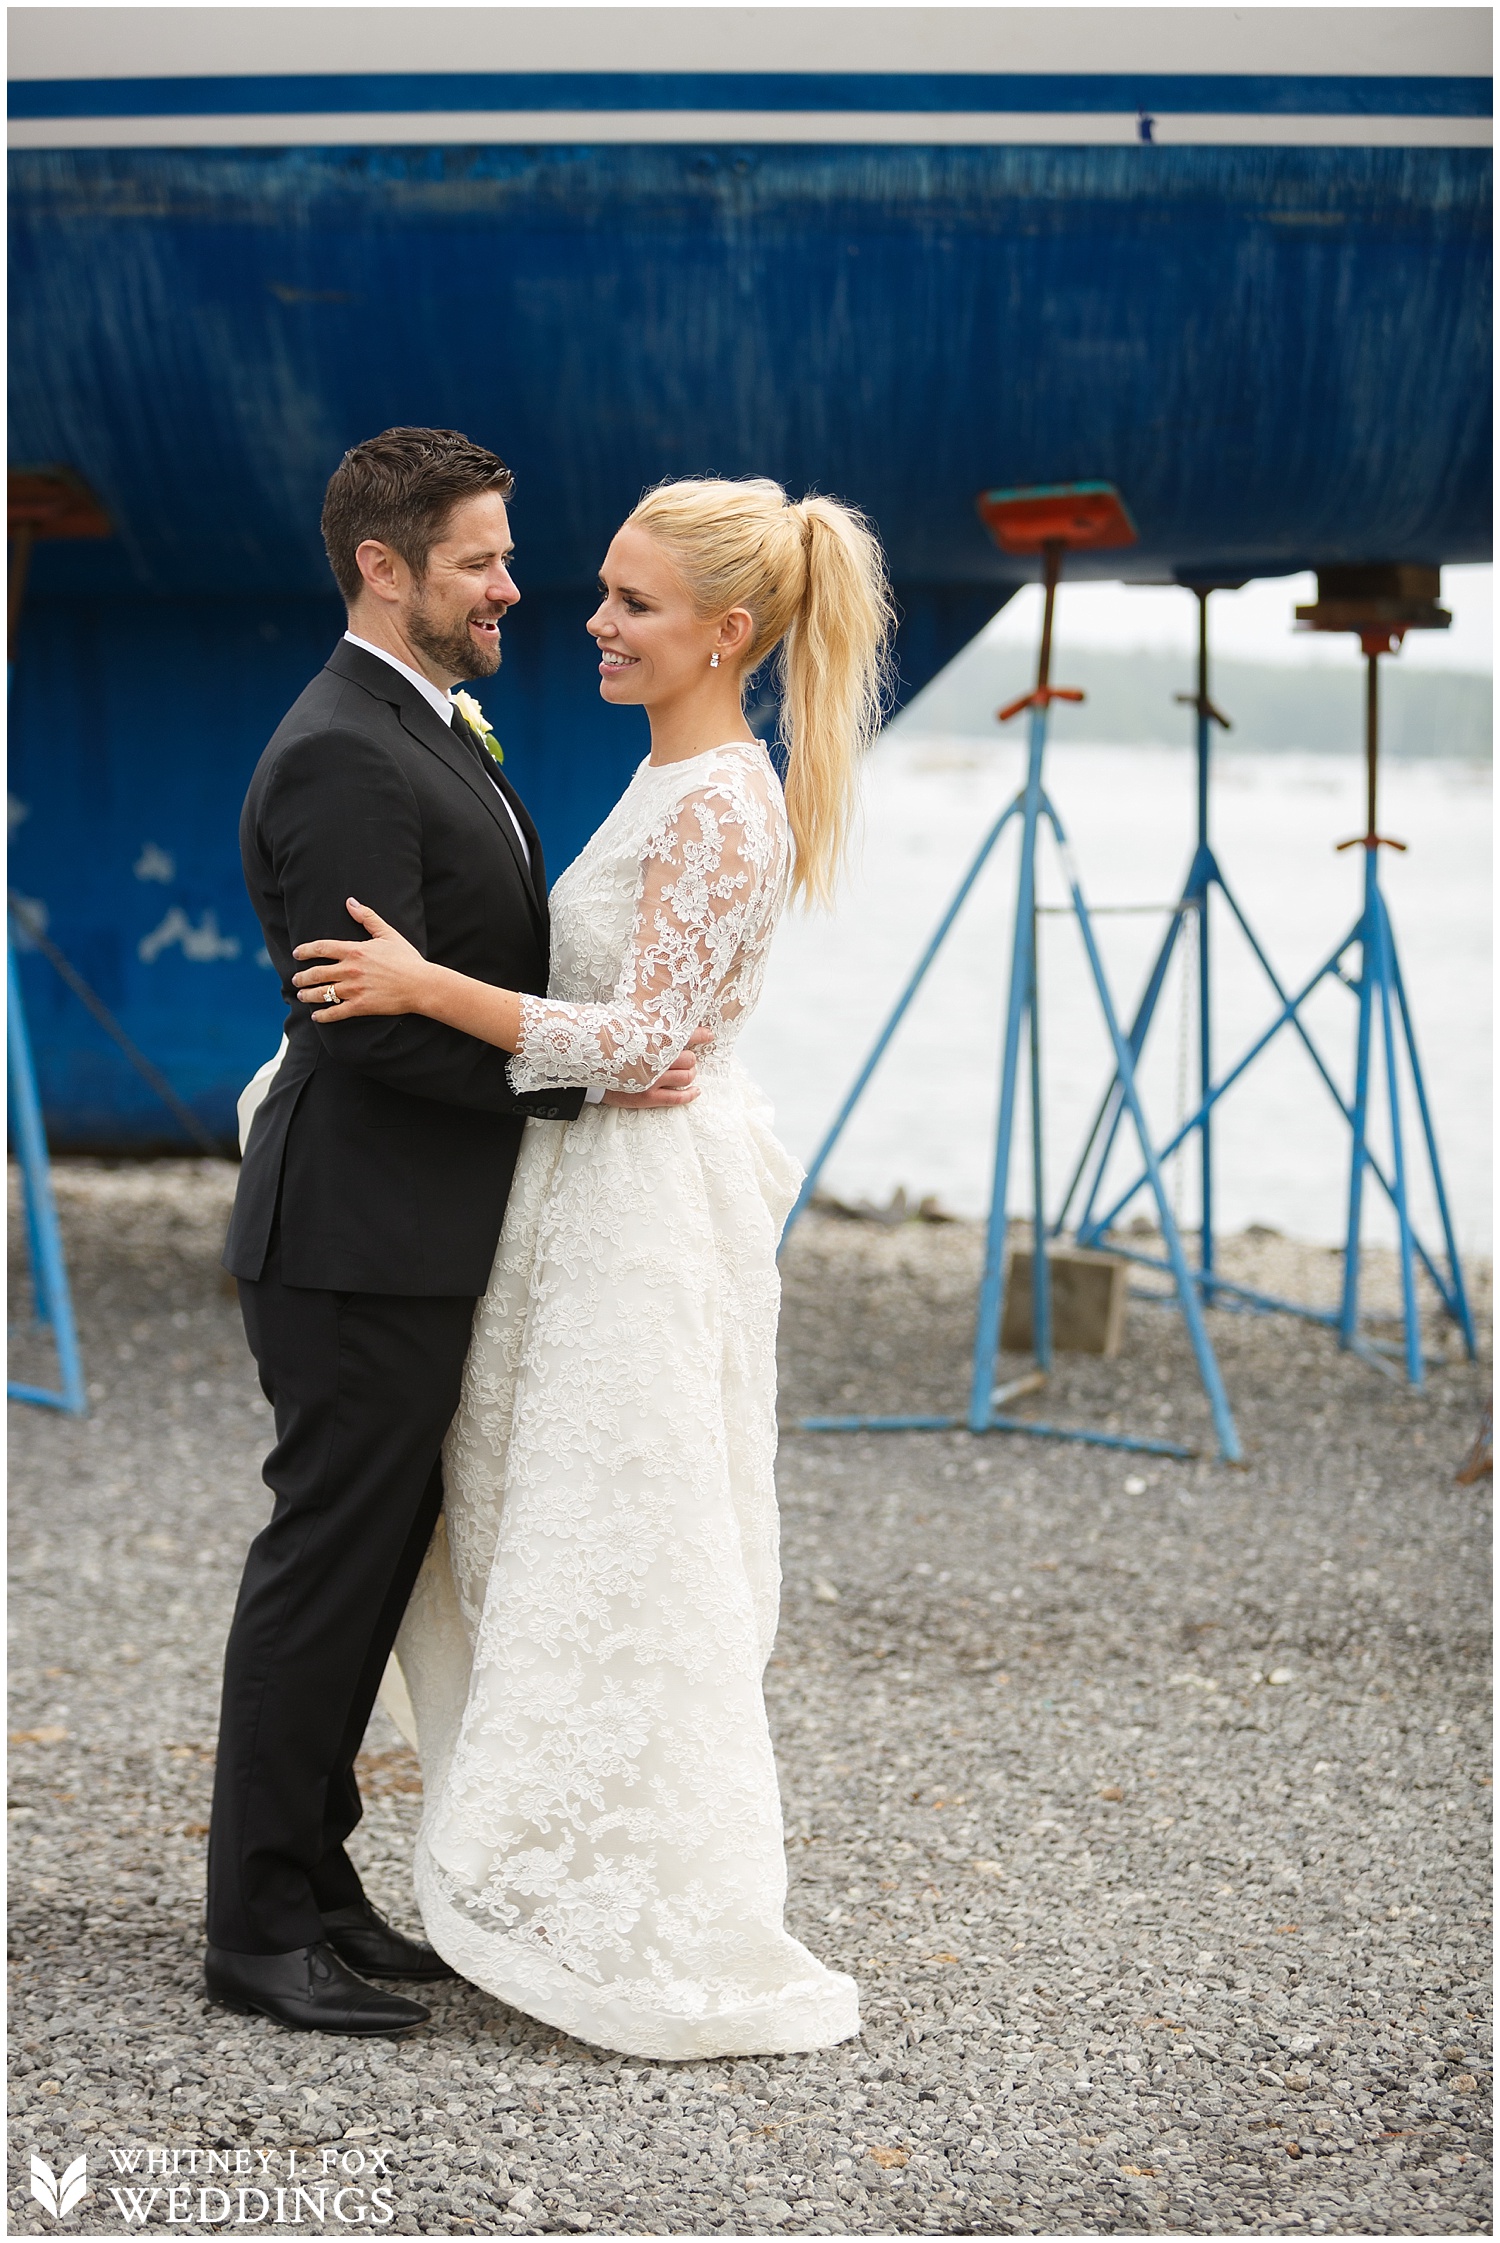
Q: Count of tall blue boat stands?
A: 4